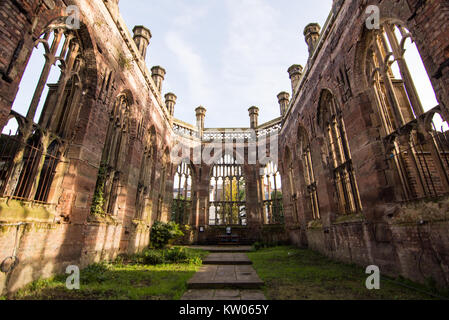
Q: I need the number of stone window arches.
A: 11